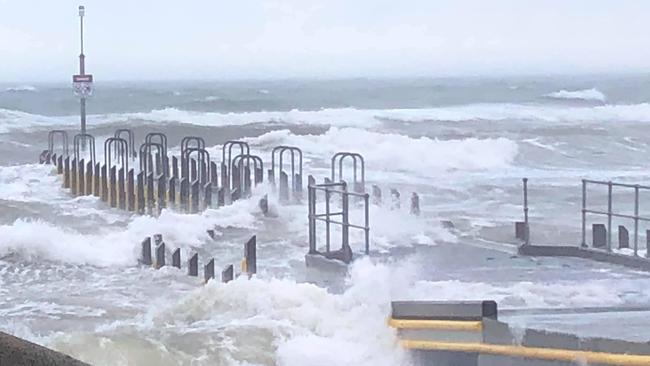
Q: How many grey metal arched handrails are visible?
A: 12